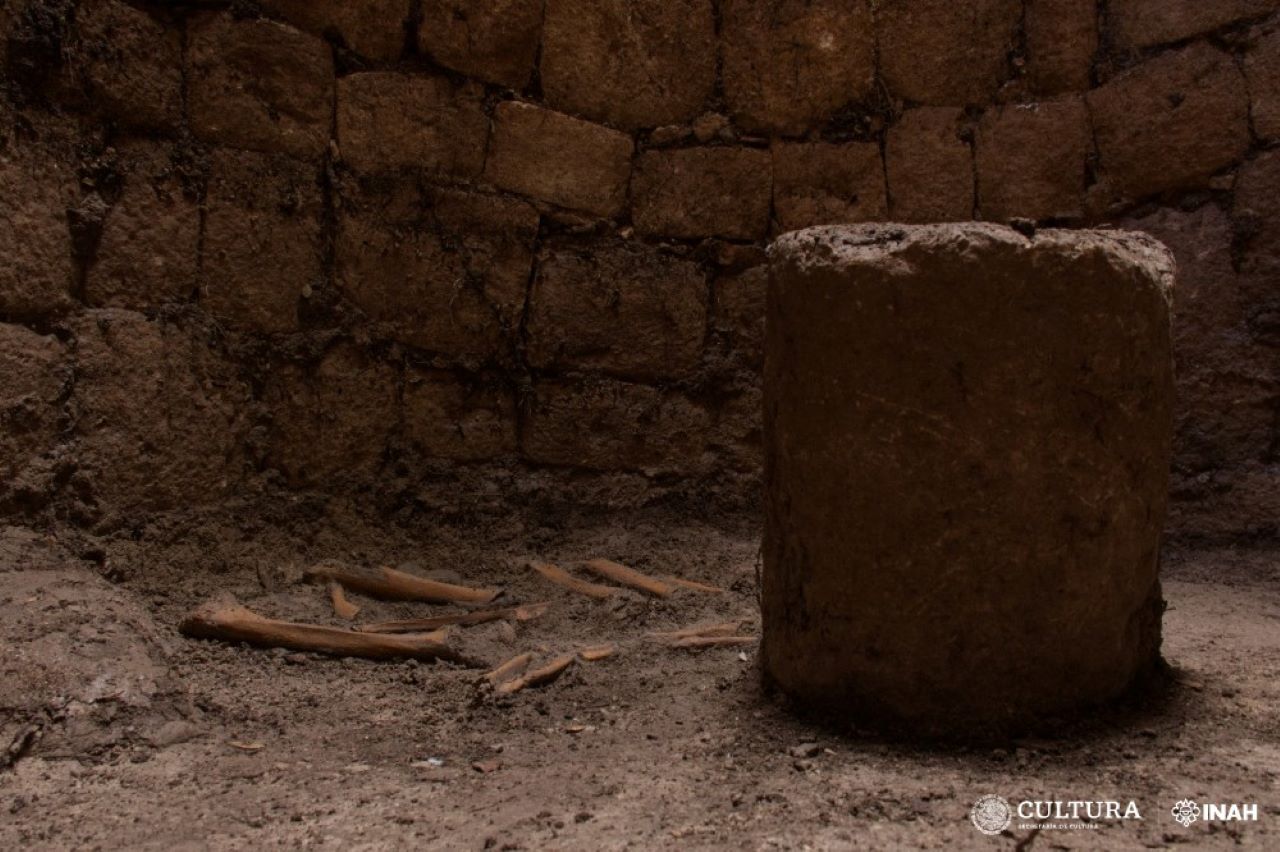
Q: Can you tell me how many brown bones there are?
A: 12